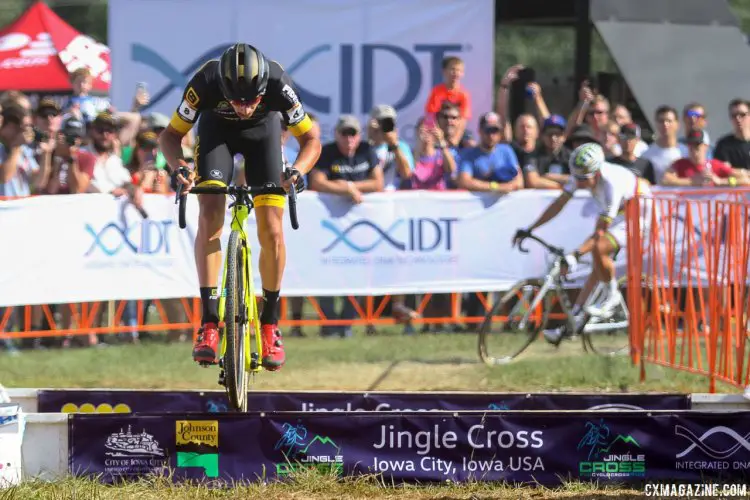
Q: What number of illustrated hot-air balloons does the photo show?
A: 0